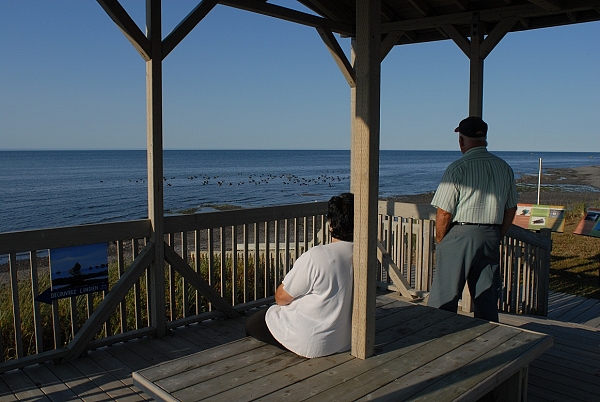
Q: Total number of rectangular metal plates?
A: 3